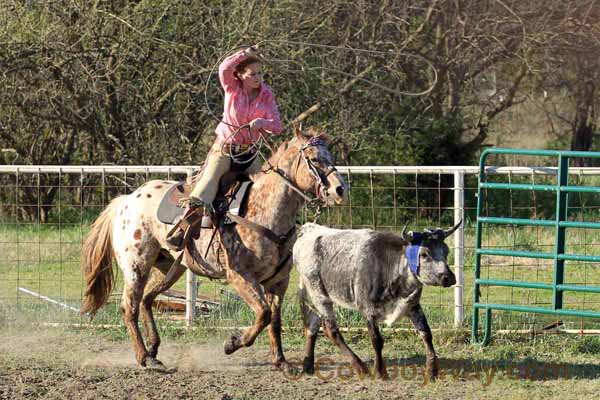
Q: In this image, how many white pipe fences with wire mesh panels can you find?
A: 1